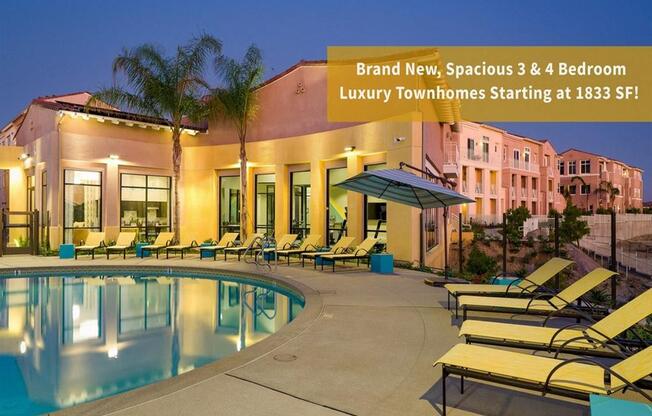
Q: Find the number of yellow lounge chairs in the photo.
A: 14